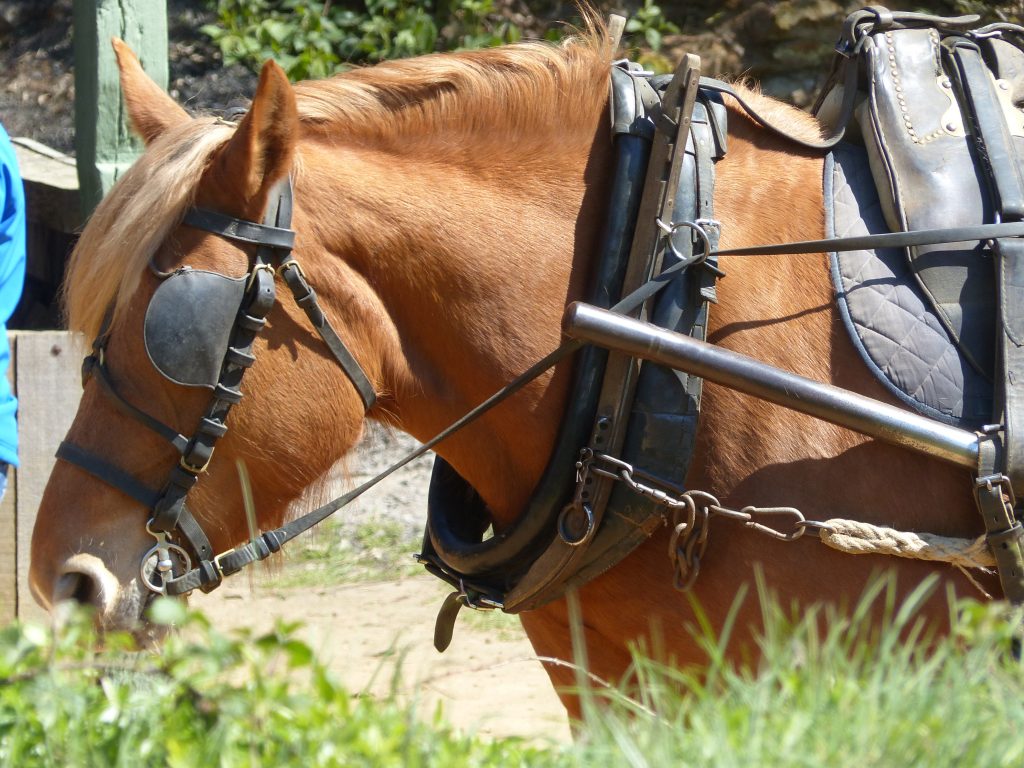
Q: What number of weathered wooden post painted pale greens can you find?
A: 1